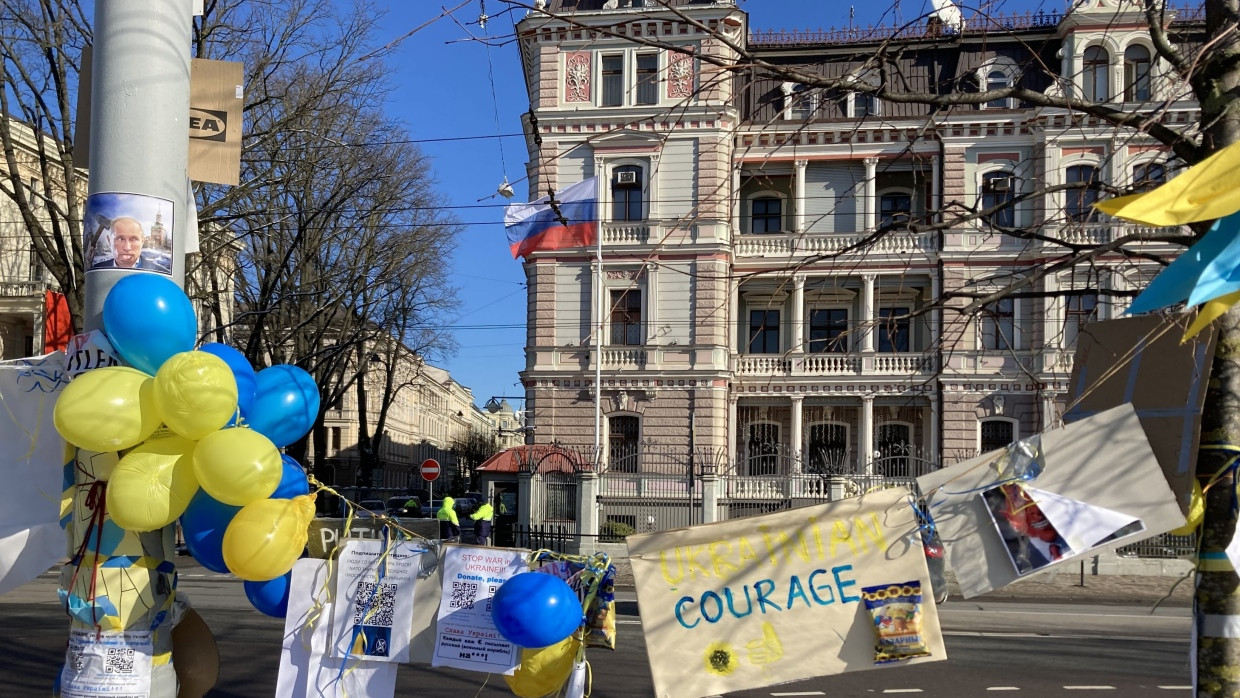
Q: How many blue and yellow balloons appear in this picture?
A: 13